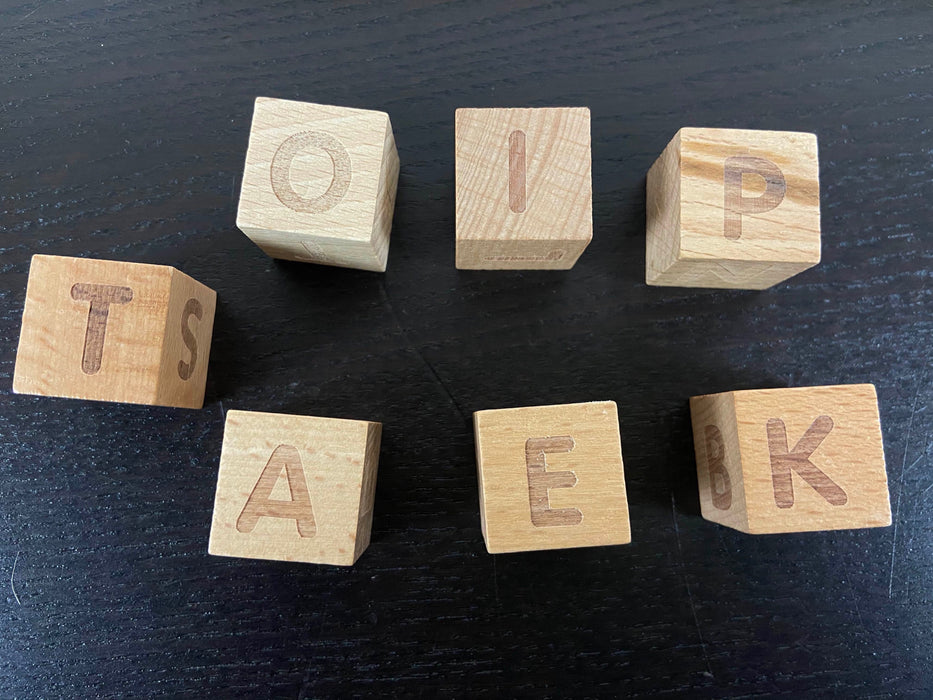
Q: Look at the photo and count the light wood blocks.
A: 7